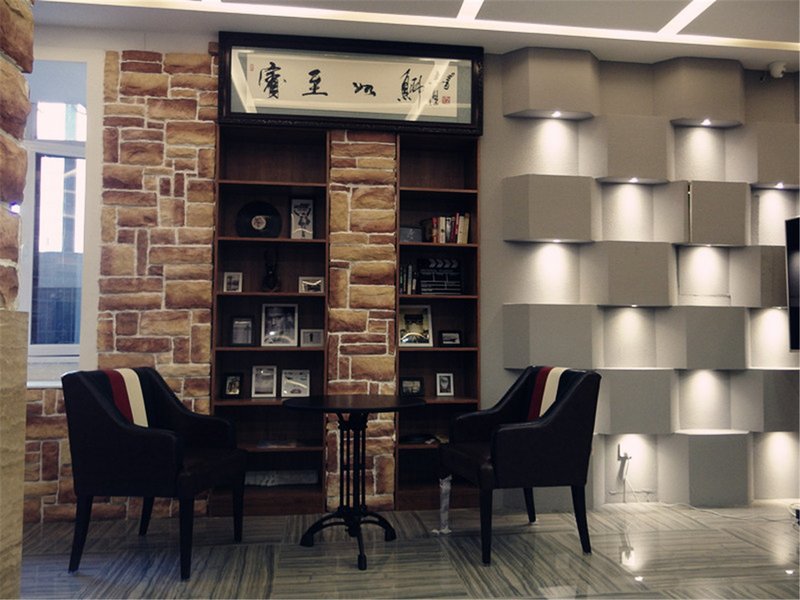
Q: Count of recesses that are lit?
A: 11